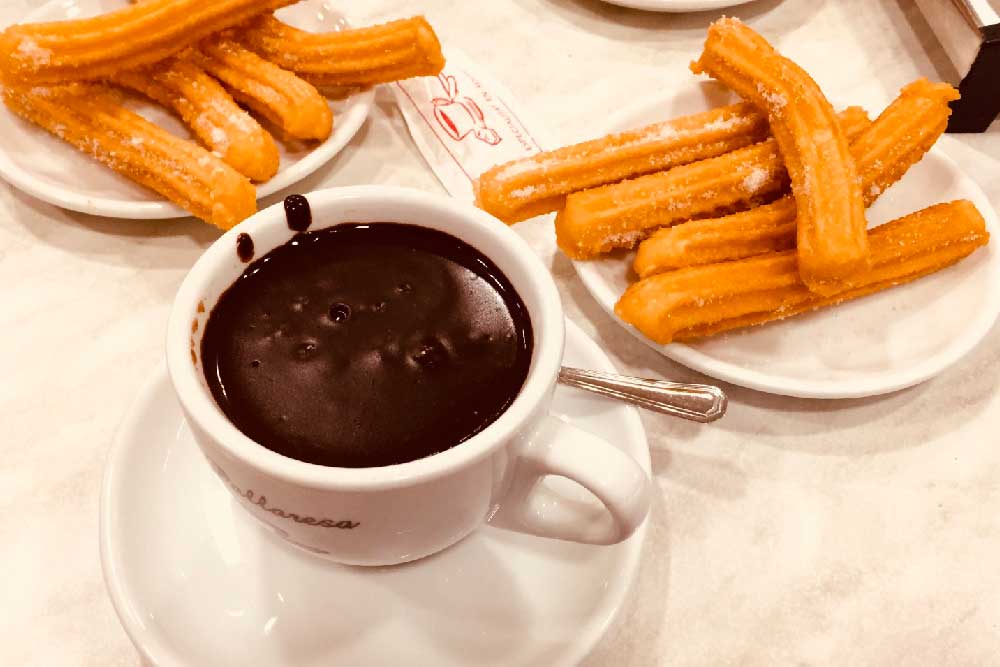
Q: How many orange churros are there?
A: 10